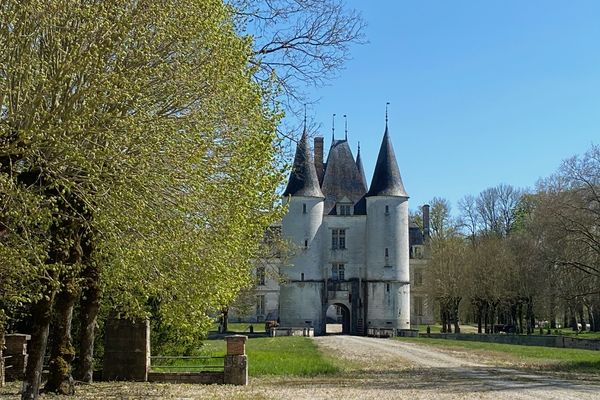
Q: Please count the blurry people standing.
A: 0